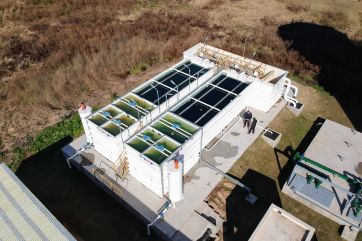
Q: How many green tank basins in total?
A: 6